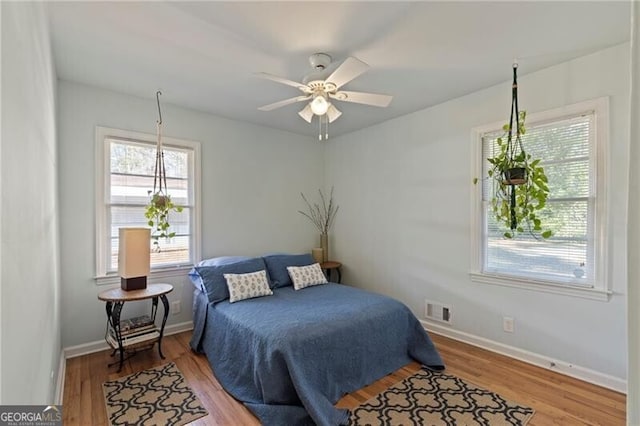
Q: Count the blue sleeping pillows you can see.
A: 2